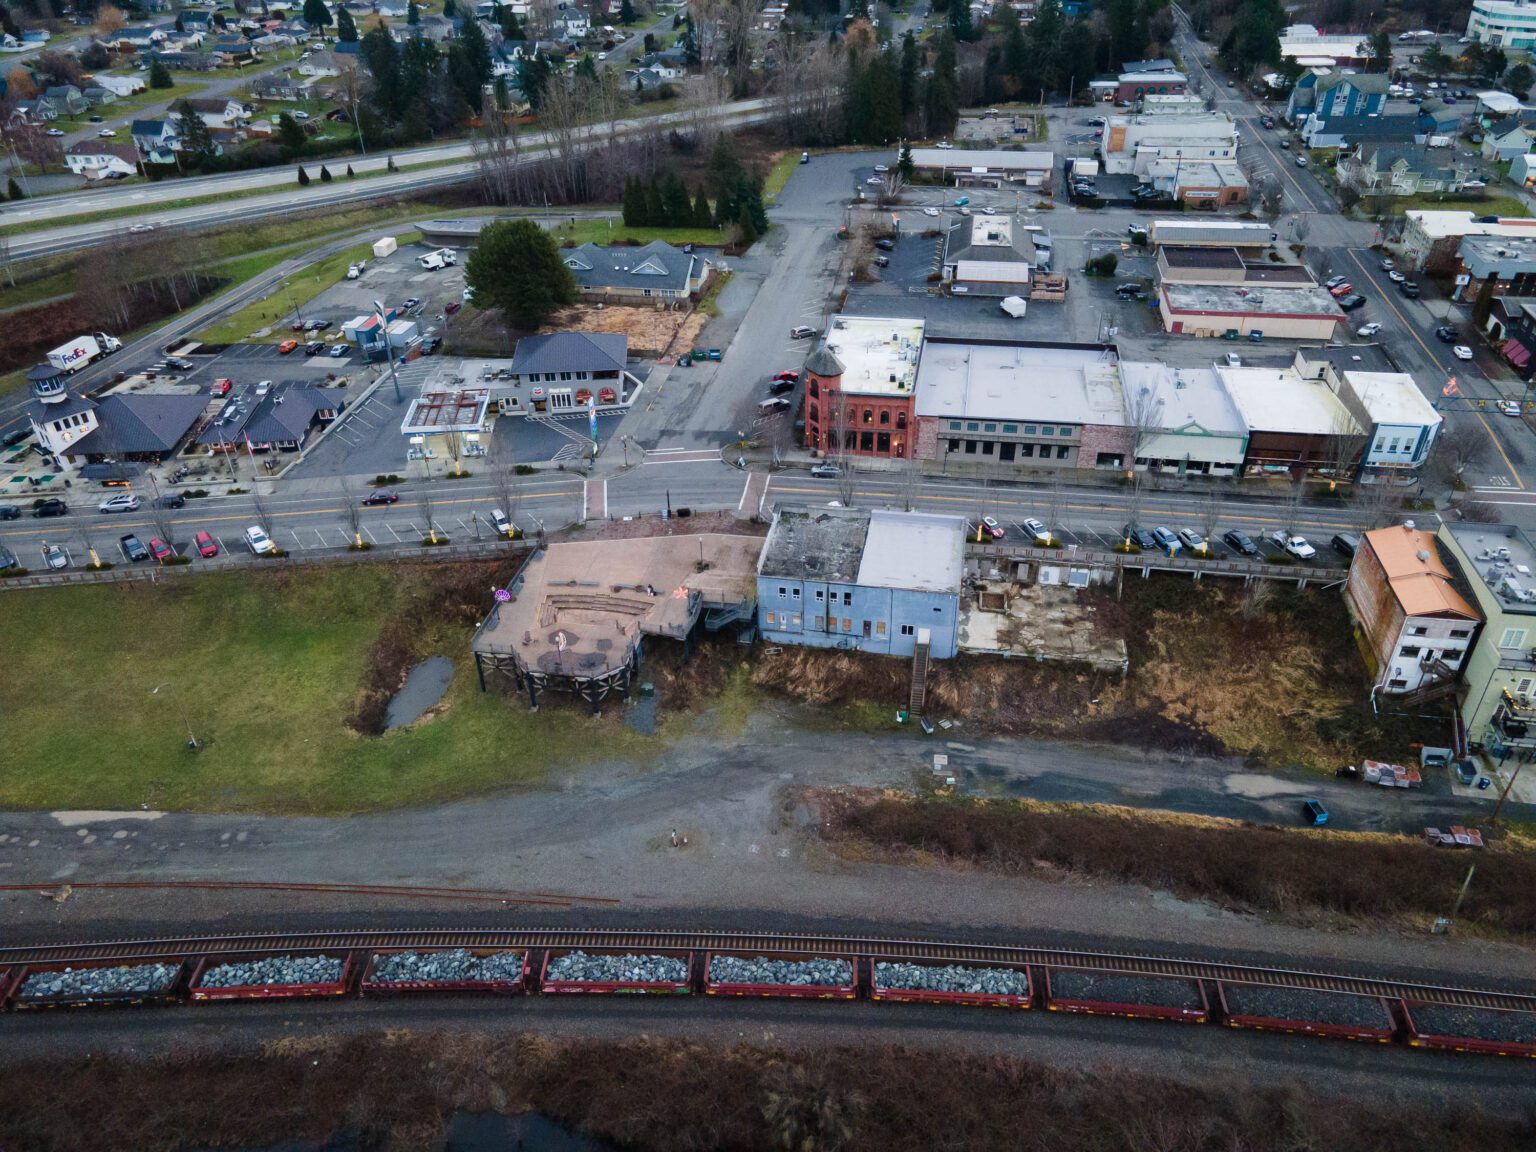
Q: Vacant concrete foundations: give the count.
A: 1